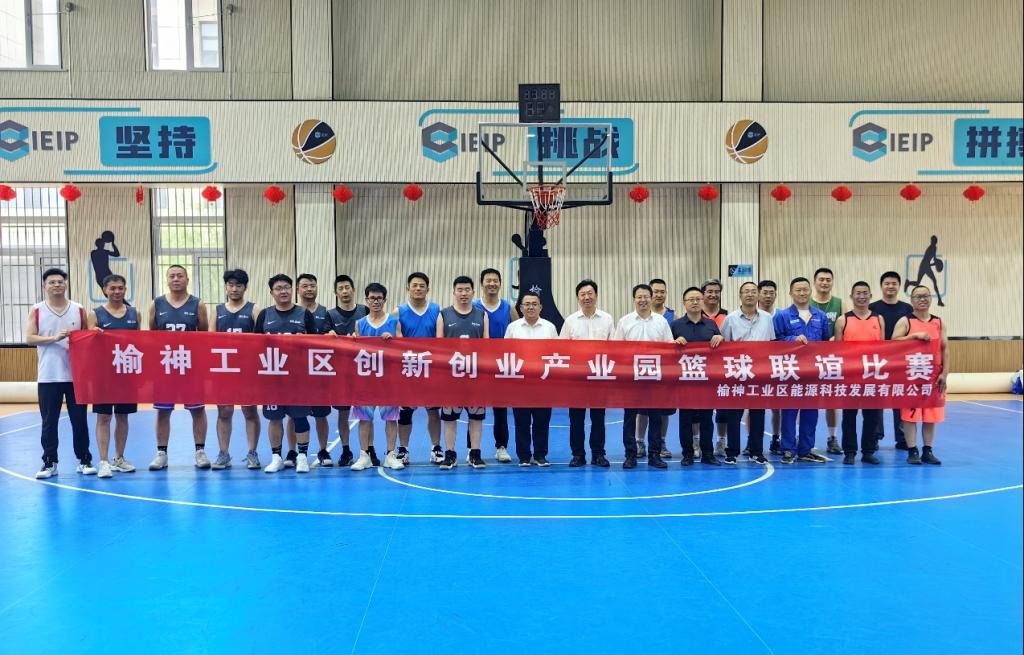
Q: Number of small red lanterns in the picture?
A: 13